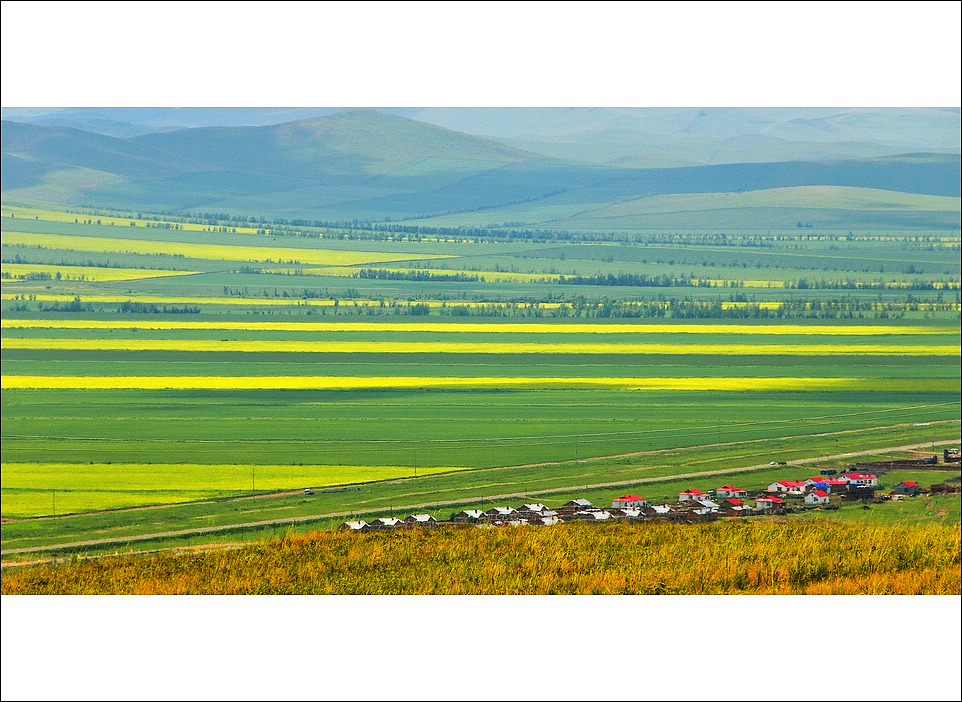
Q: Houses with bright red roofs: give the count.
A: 10